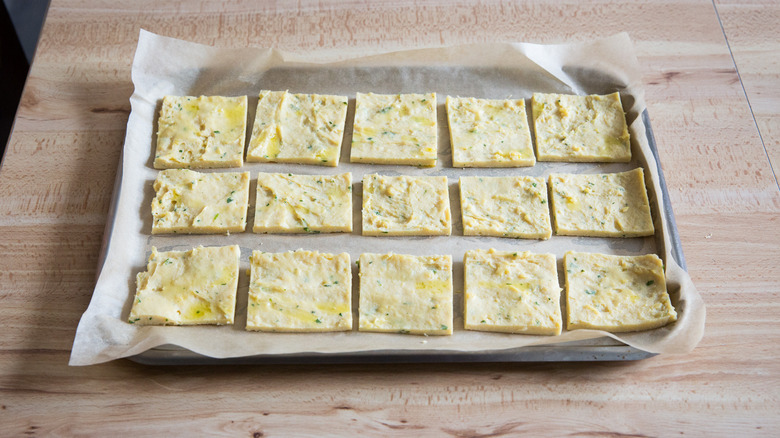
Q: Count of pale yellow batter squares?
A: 15